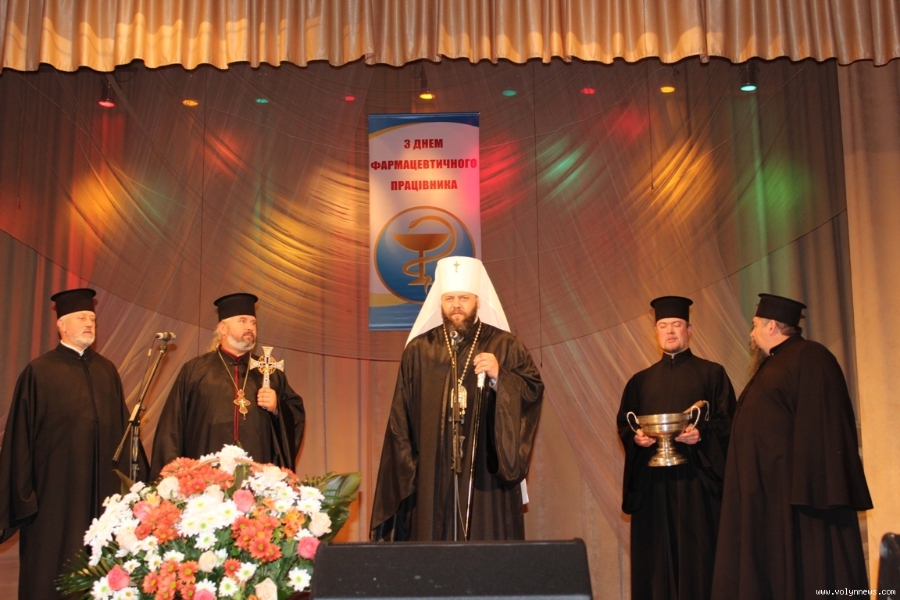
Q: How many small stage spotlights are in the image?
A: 9